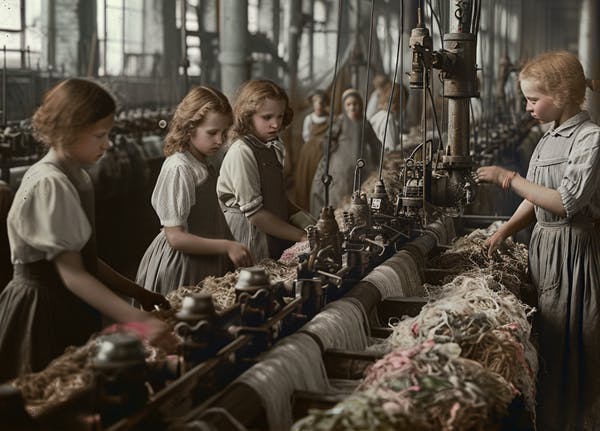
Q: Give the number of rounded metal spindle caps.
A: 3